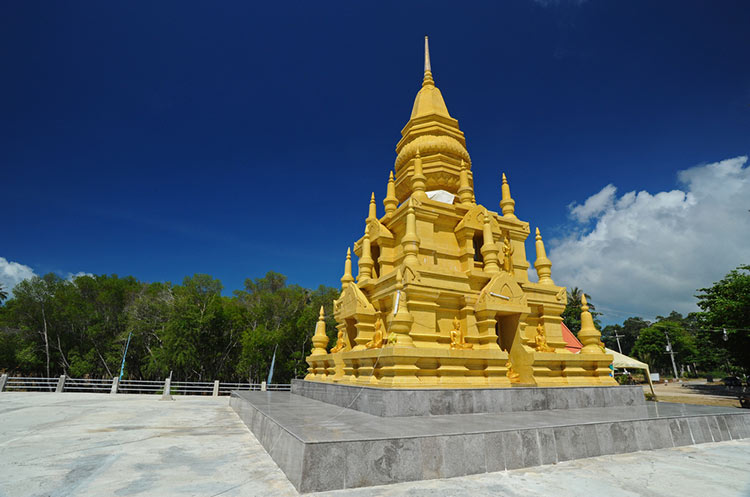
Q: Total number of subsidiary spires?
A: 13